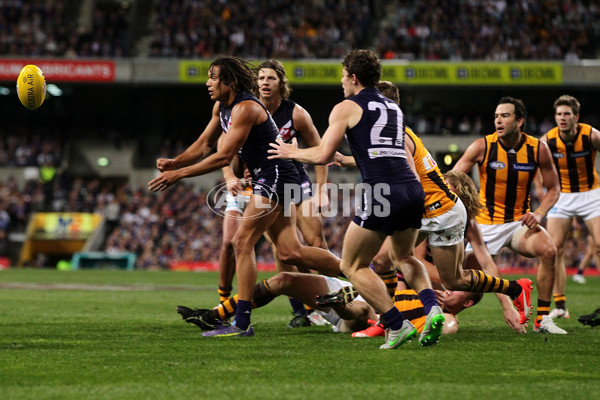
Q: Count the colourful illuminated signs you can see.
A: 2